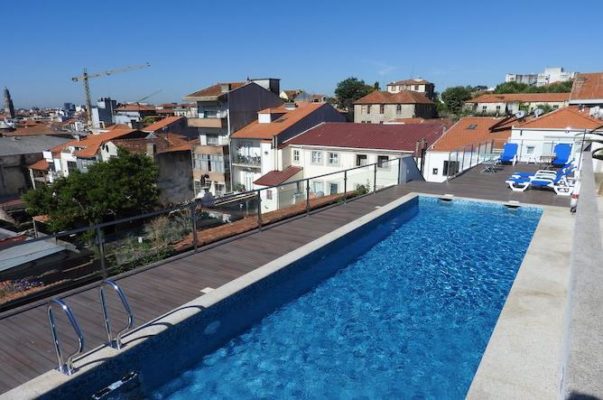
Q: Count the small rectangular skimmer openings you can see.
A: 2